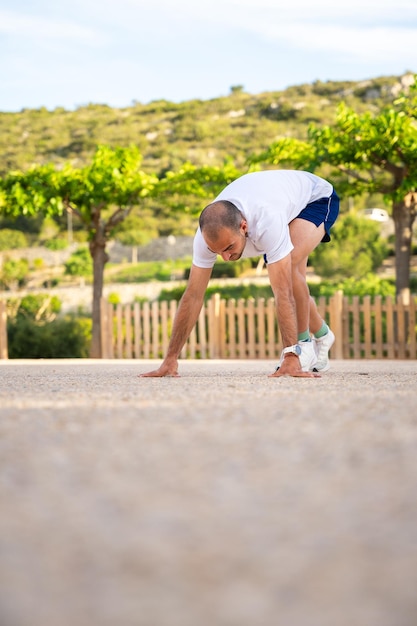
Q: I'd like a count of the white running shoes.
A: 2